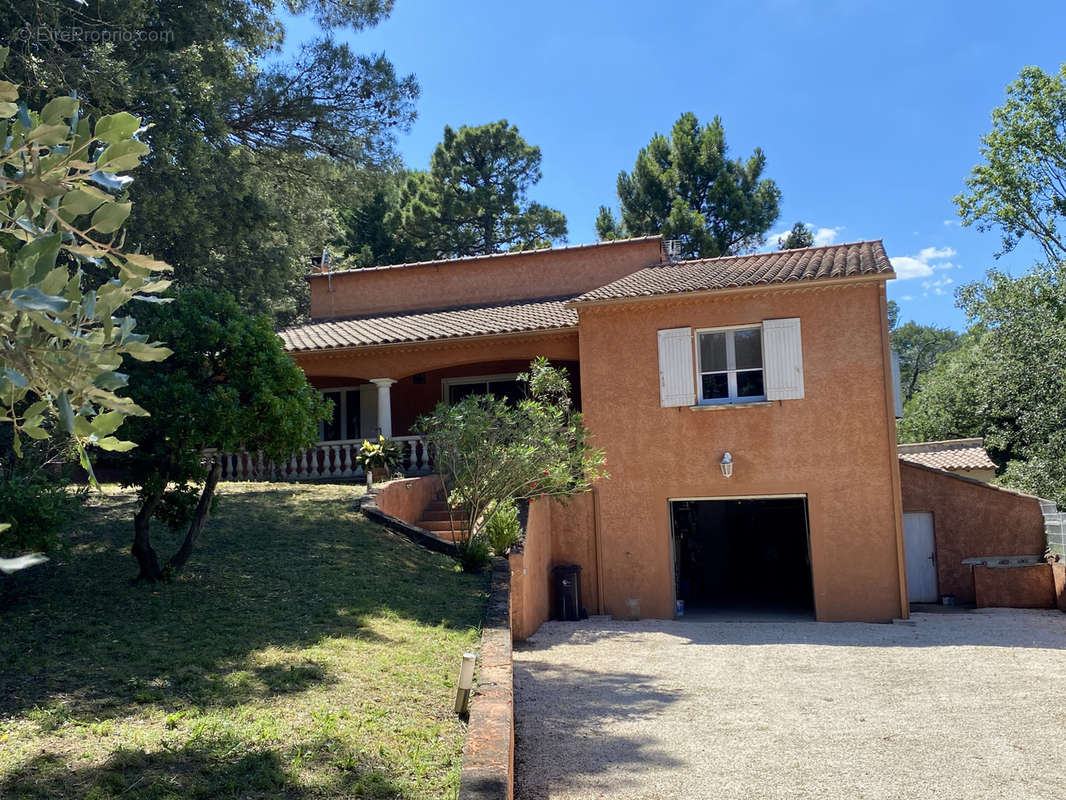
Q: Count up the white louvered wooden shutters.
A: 2